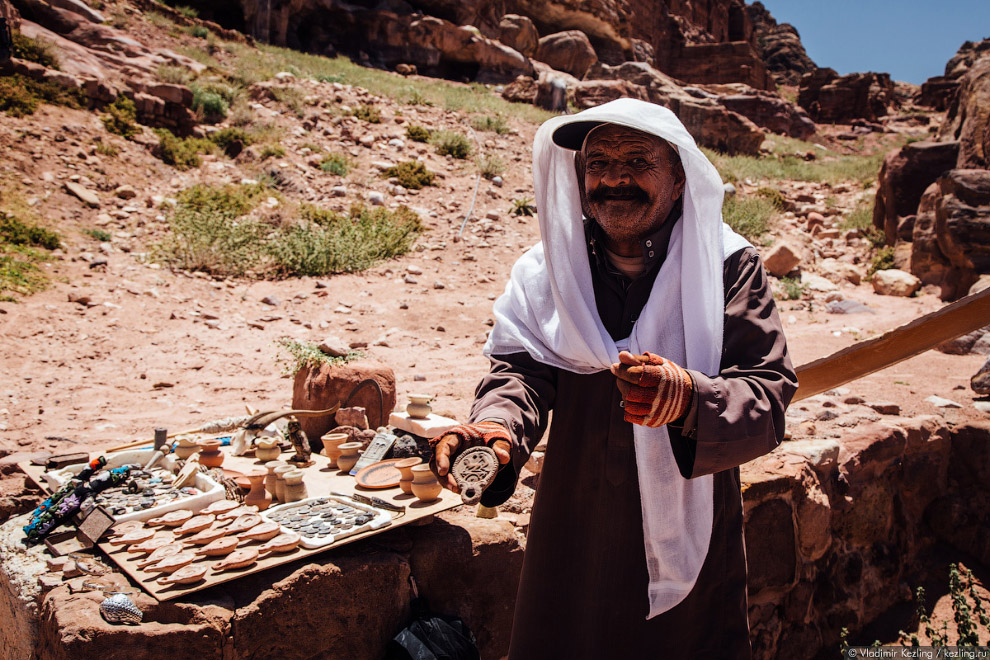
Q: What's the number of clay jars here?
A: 12